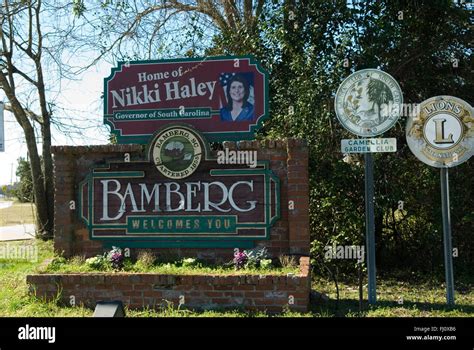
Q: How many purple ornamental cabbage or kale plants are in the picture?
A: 2